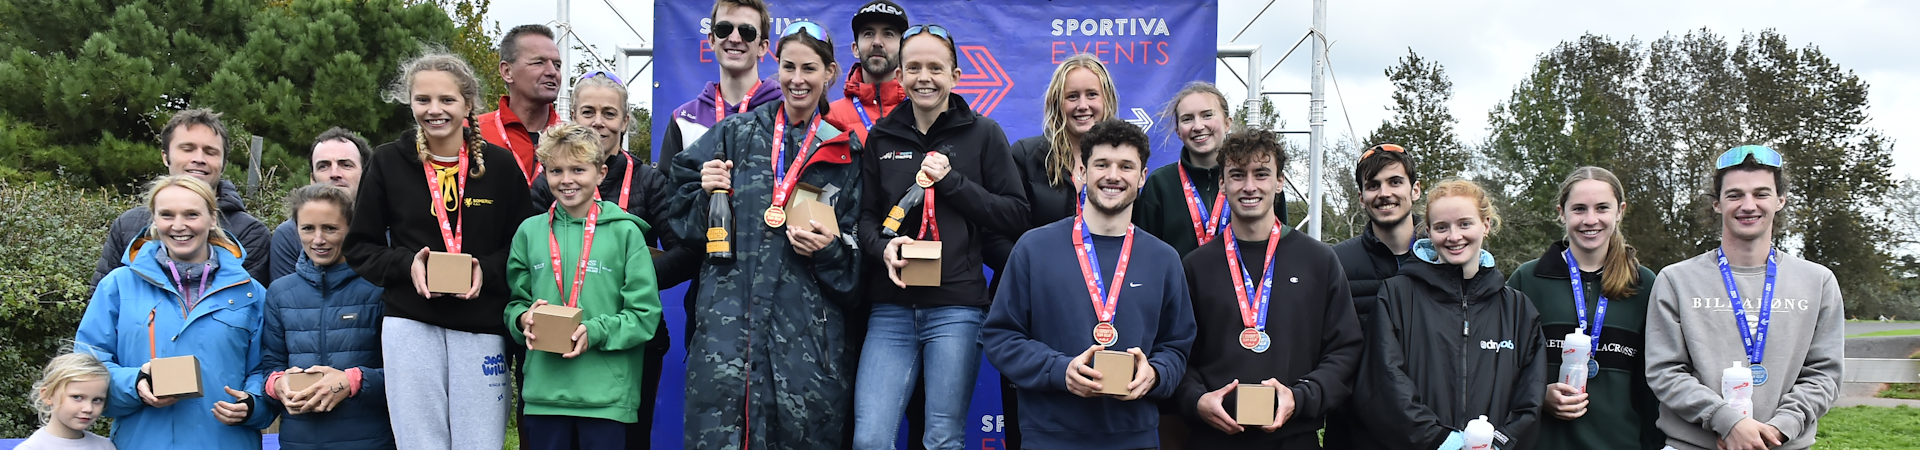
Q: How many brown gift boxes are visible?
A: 8